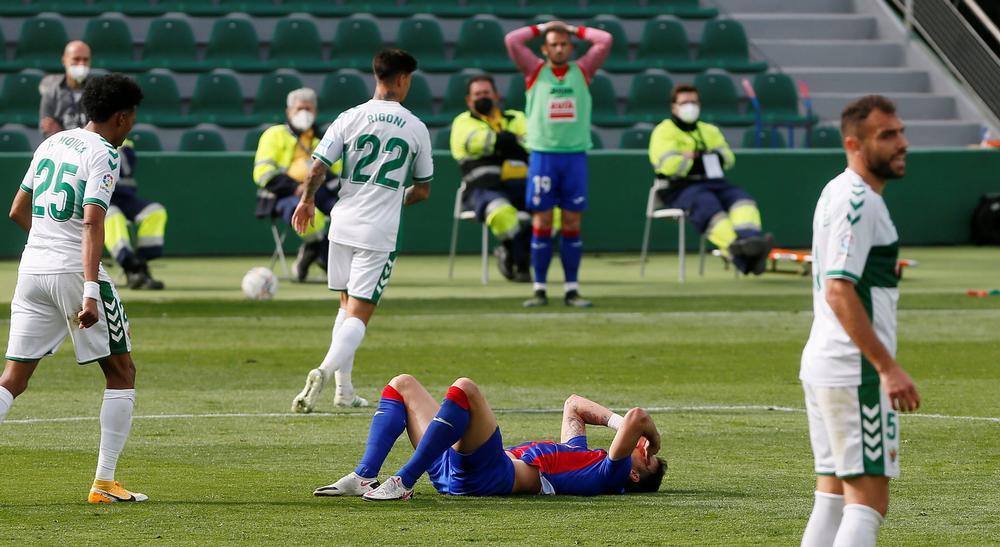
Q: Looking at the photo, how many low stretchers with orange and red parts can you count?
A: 1